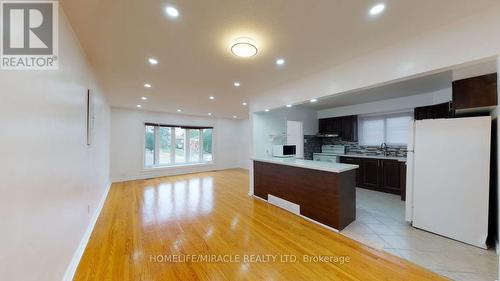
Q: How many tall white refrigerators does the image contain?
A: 1